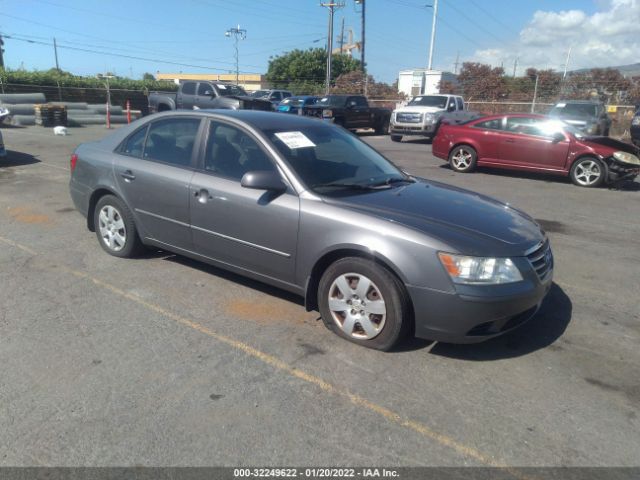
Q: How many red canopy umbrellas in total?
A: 0